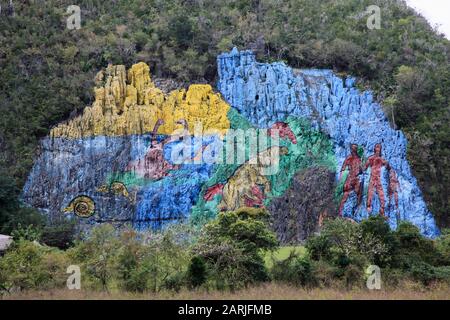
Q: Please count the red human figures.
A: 3